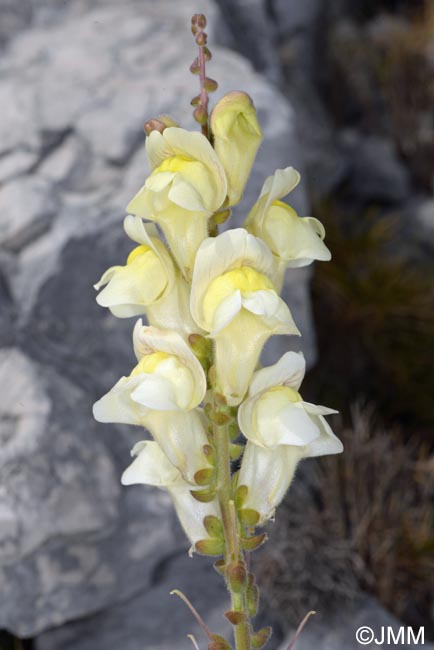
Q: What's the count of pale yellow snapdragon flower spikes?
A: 1